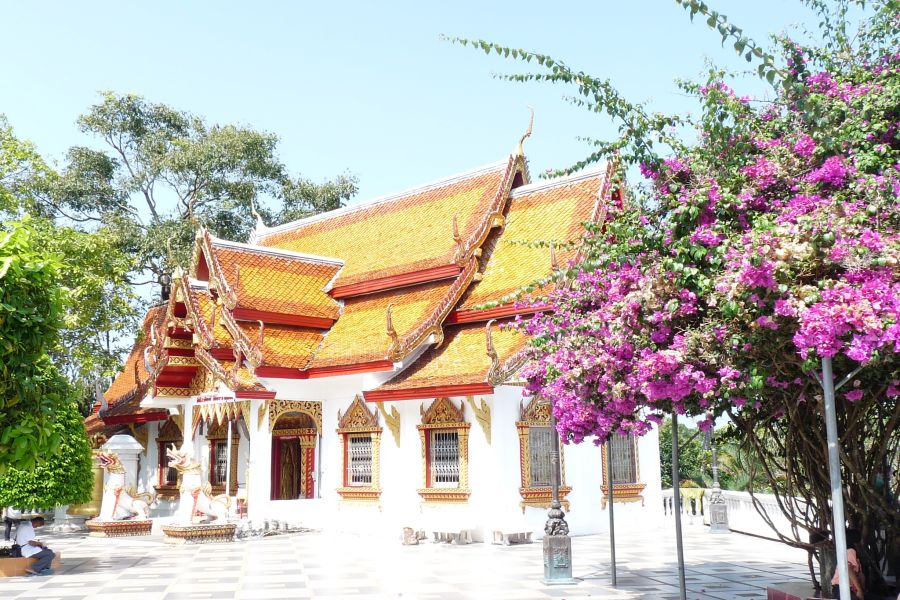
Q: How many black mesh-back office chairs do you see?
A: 0